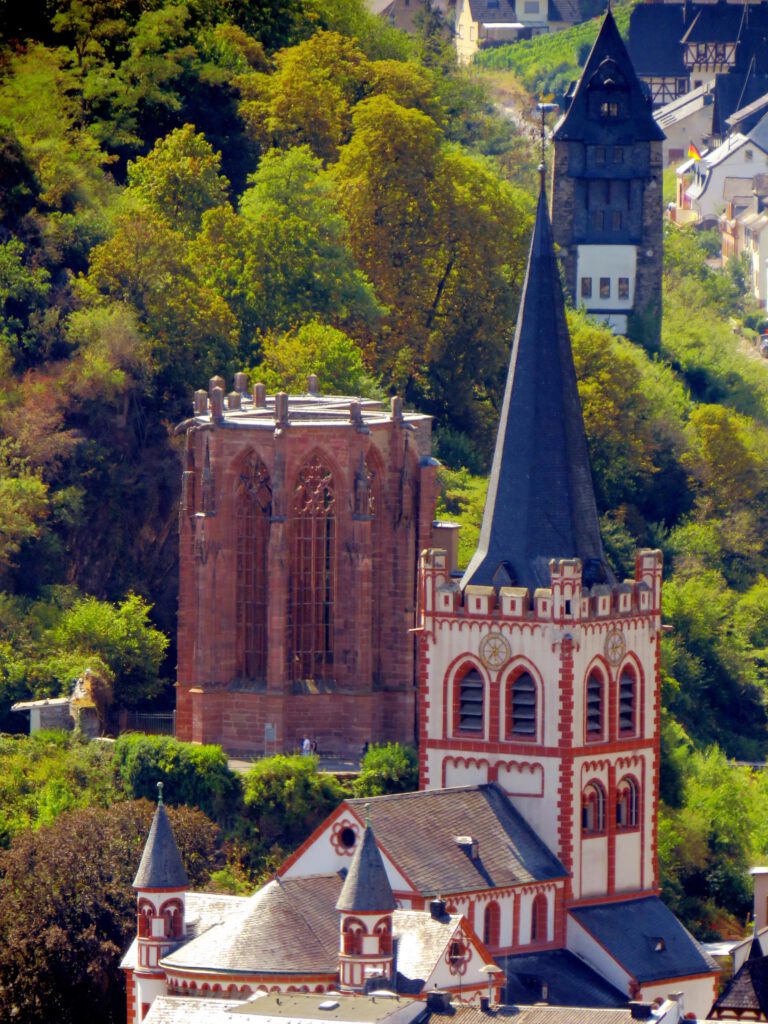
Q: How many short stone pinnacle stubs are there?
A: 10